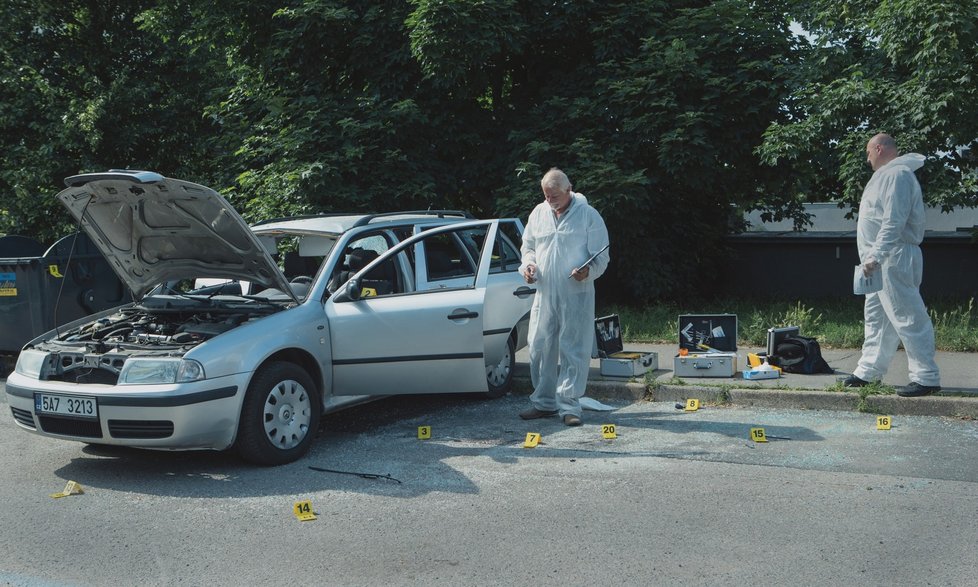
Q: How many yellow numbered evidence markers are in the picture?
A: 10